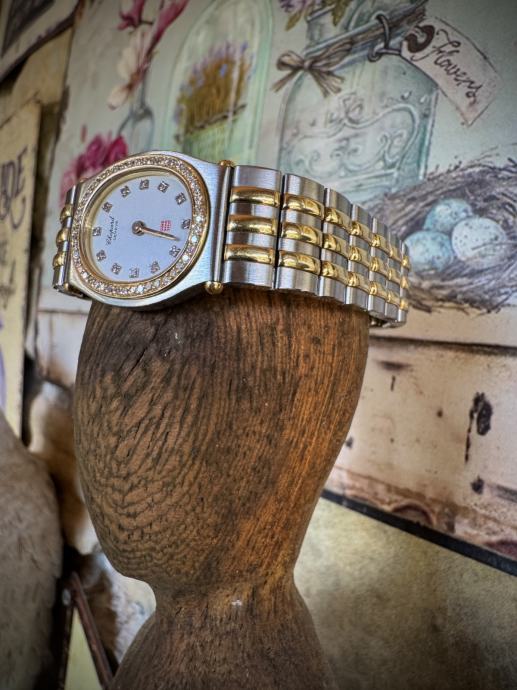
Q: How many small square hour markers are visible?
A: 12